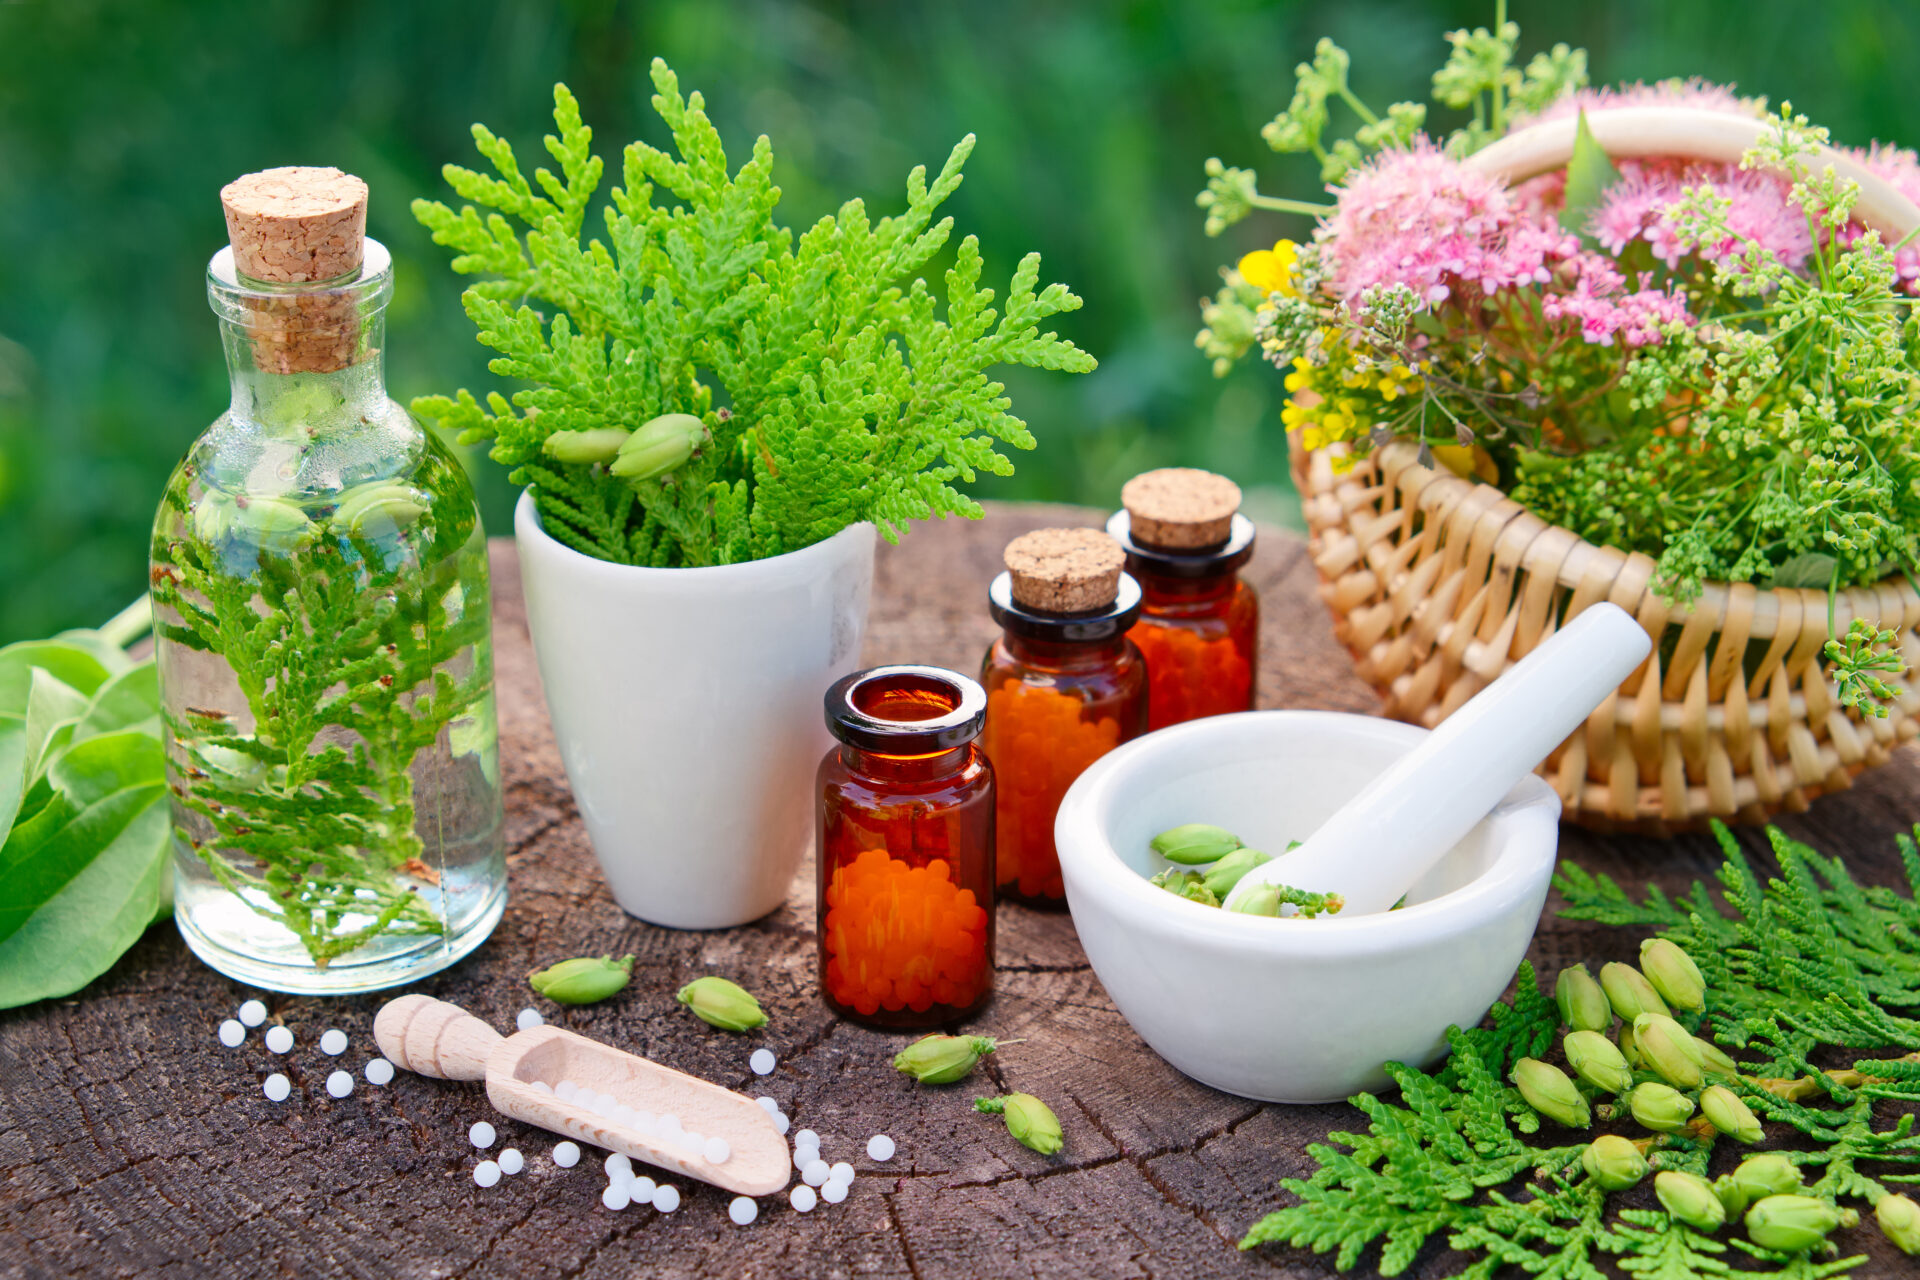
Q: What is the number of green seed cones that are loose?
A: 4